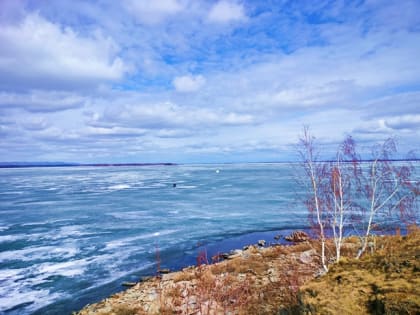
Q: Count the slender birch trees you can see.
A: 3